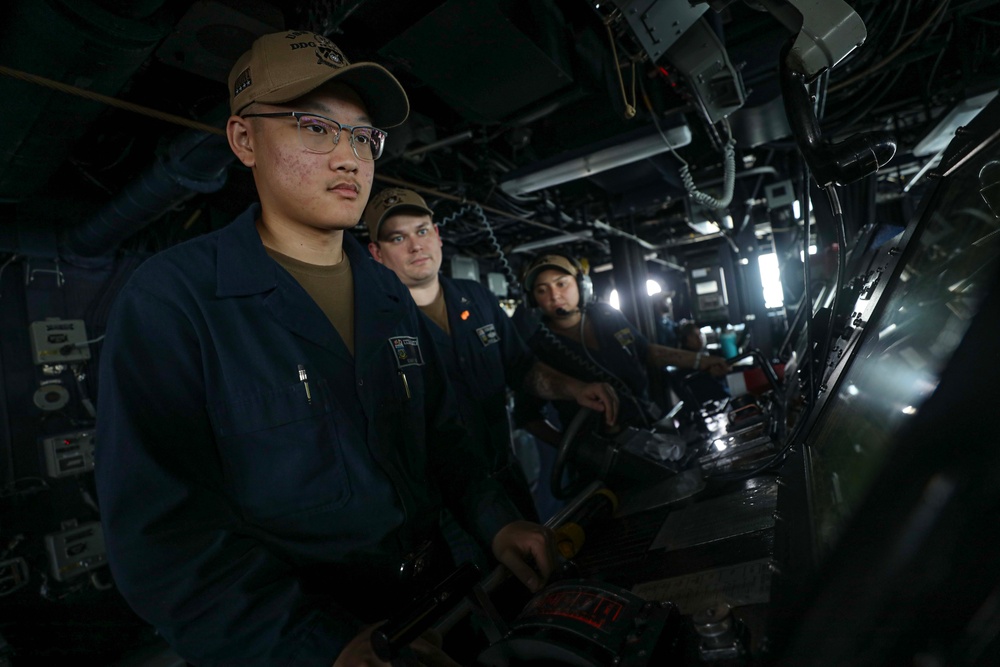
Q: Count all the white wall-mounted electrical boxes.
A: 3